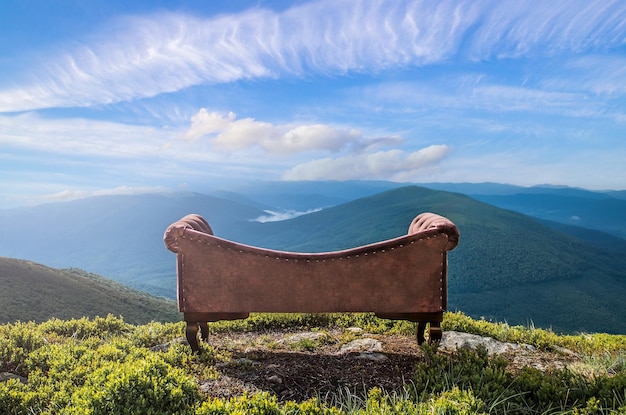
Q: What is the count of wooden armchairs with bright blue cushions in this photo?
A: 0